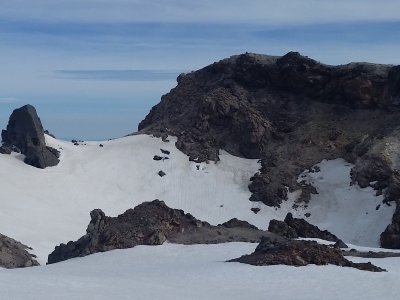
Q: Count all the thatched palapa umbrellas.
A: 0